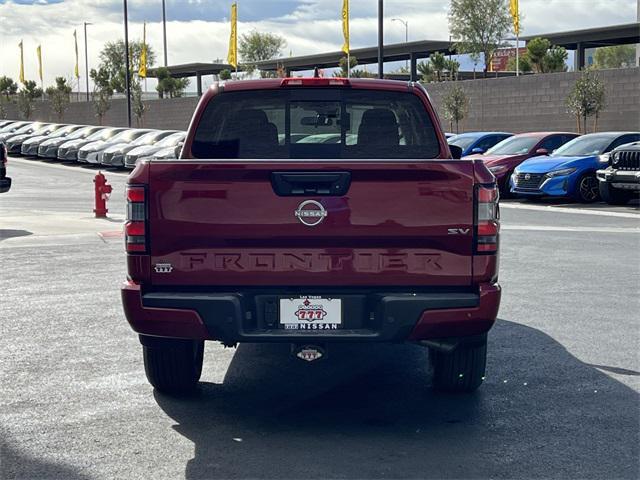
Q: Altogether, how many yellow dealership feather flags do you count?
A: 7